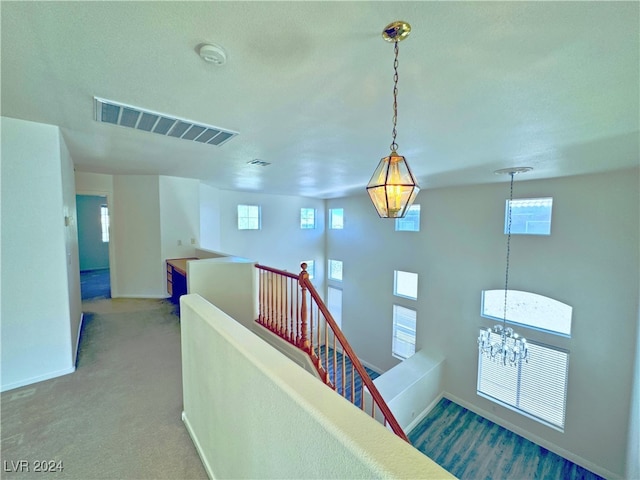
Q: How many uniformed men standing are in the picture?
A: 0